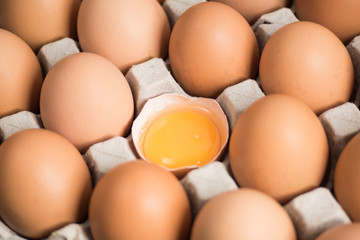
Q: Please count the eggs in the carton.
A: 15